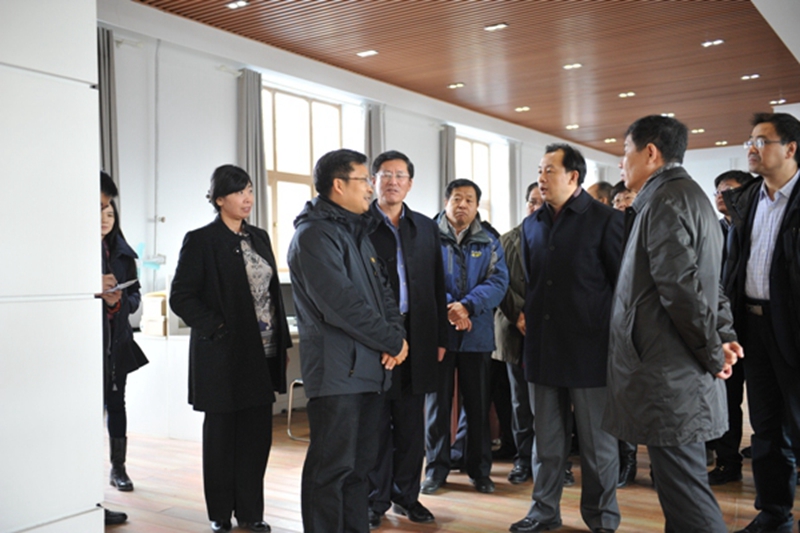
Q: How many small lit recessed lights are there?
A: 15